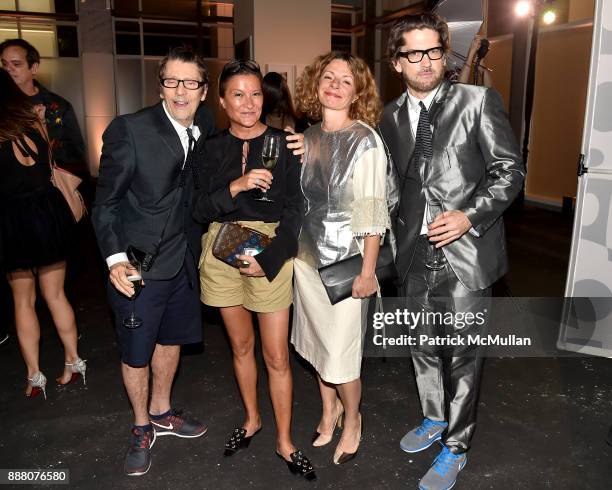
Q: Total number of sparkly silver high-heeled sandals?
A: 2